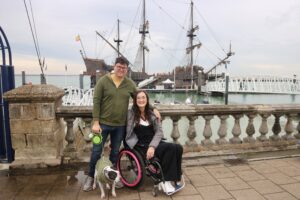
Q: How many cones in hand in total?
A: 0